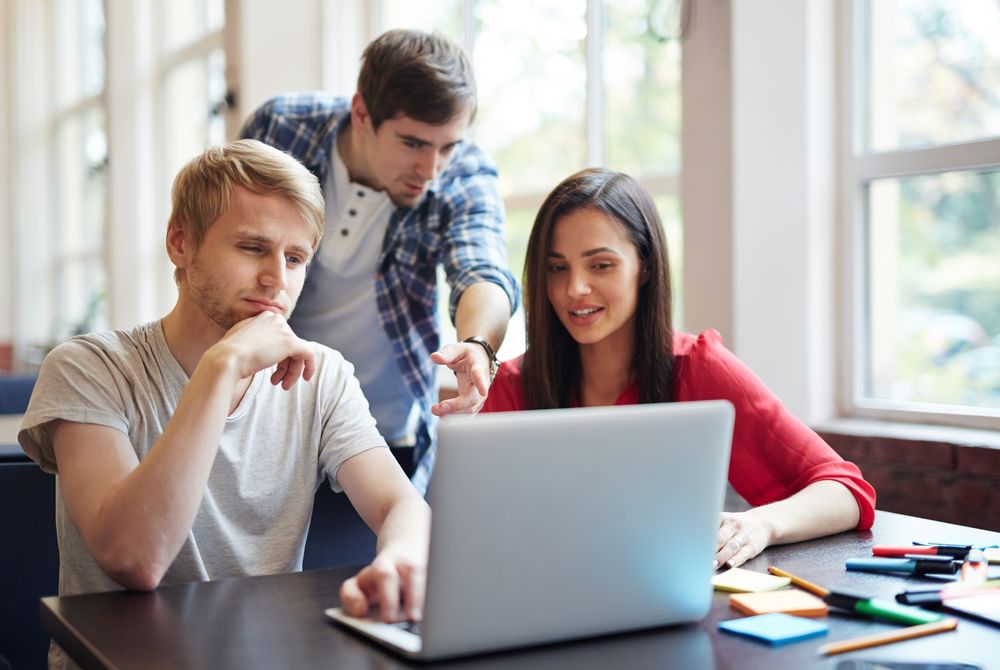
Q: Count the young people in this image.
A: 3